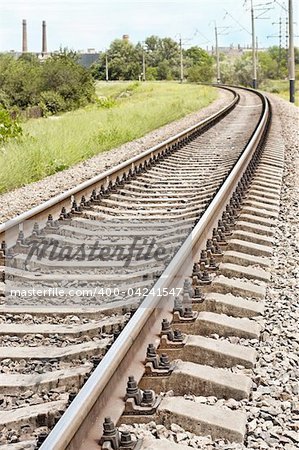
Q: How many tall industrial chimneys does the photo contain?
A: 2